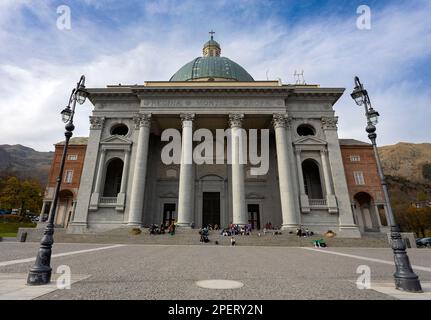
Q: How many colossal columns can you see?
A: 4